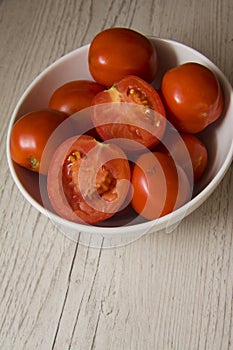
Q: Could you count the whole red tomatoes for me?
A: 6